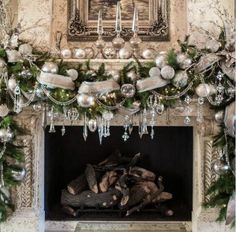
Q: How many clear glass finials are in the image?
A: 3